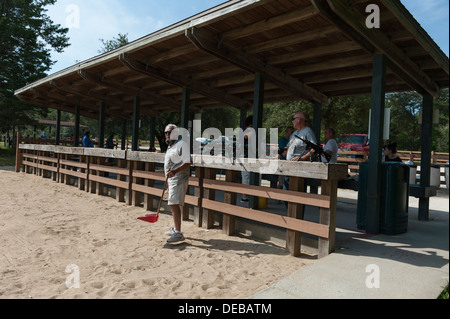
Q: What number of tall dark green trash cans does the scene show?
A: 2